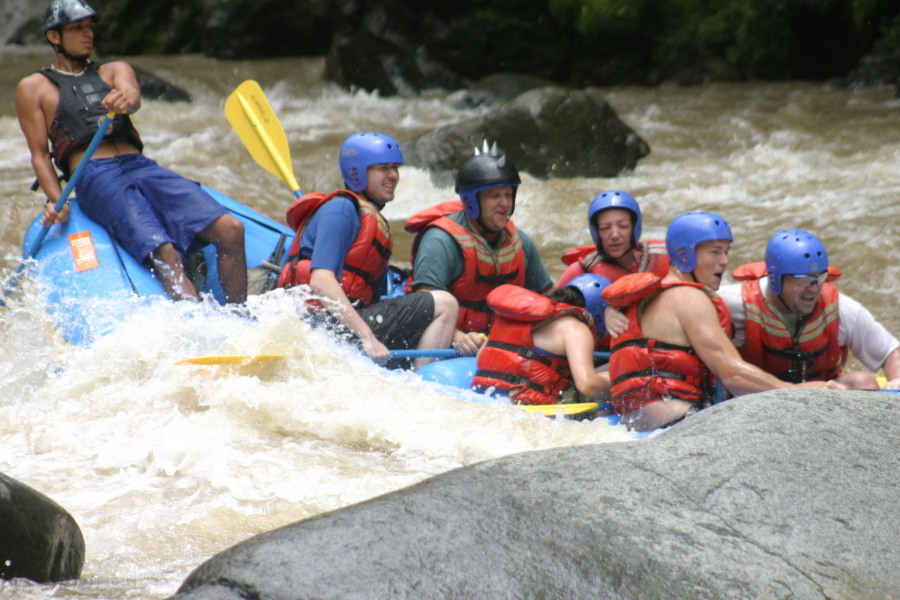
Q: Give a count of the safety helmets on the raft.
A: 7